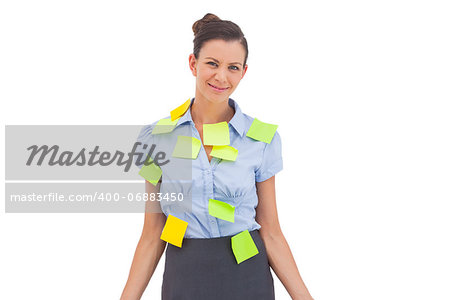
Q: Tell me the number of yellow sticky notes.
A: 2